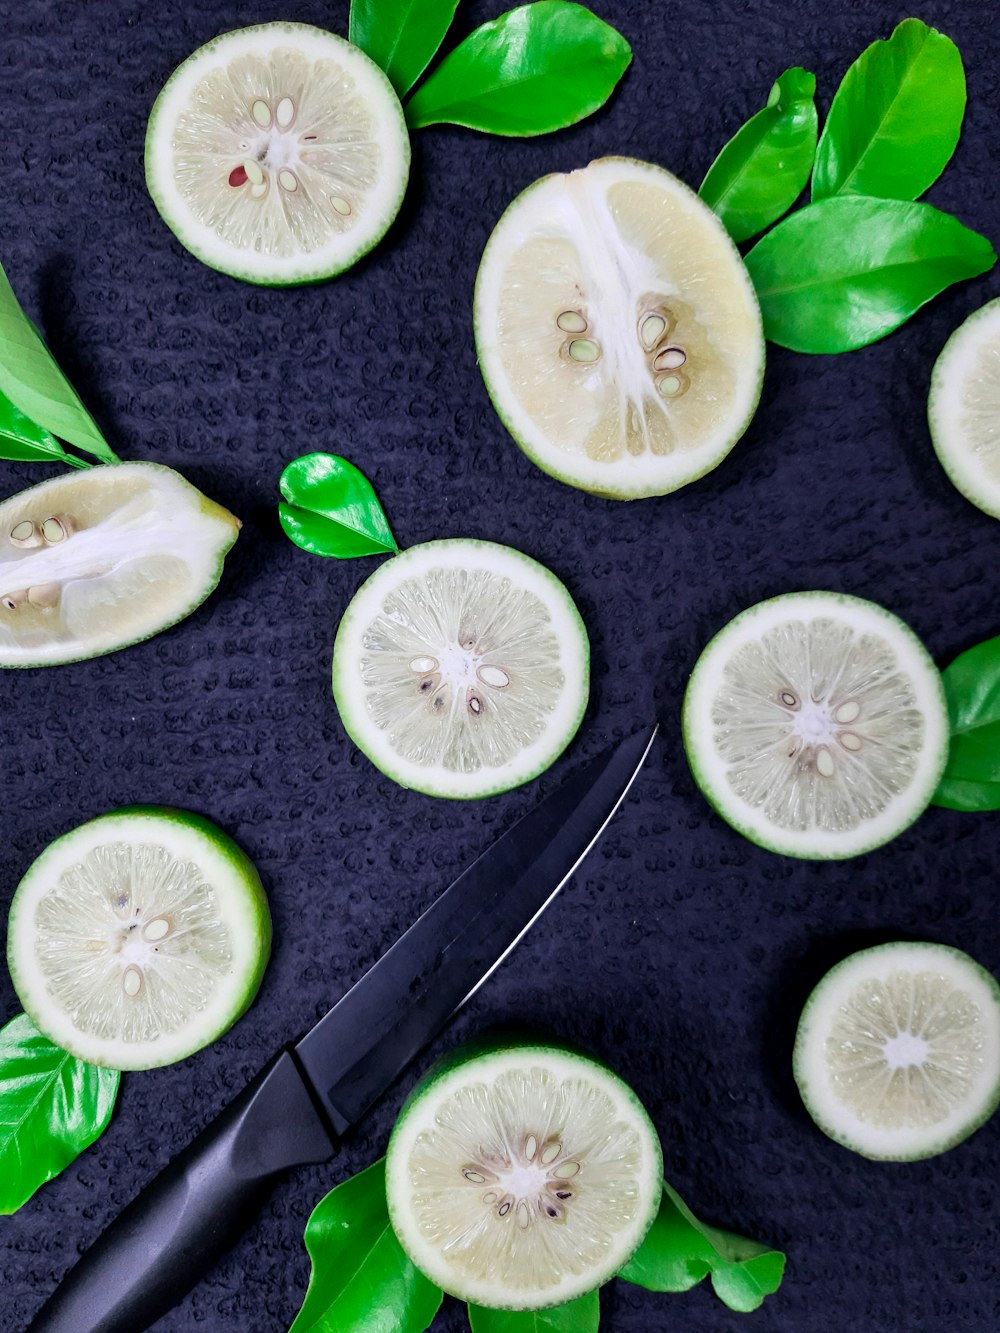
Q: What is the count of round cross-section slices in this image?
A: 7